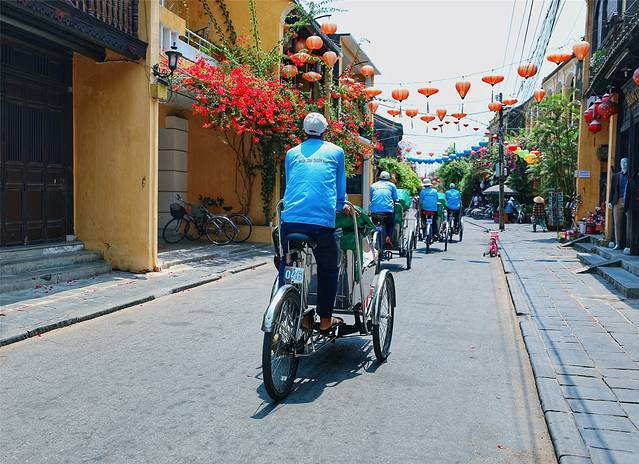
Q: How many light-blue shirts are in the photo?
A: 4